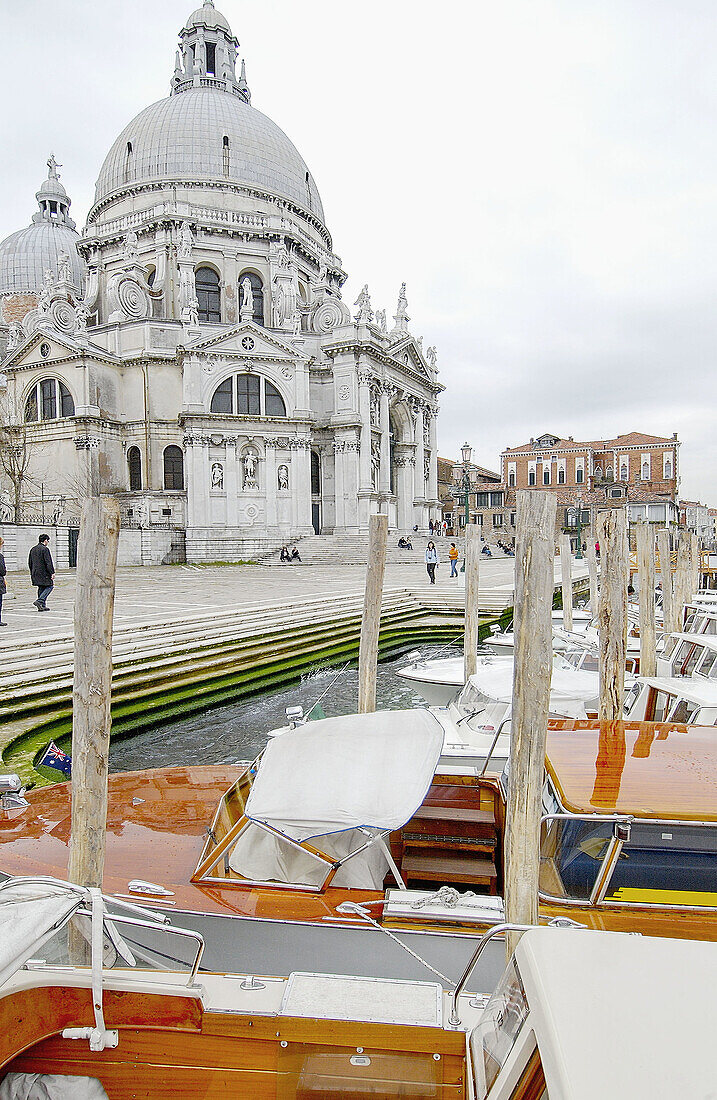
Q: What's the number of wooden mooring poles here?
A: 11